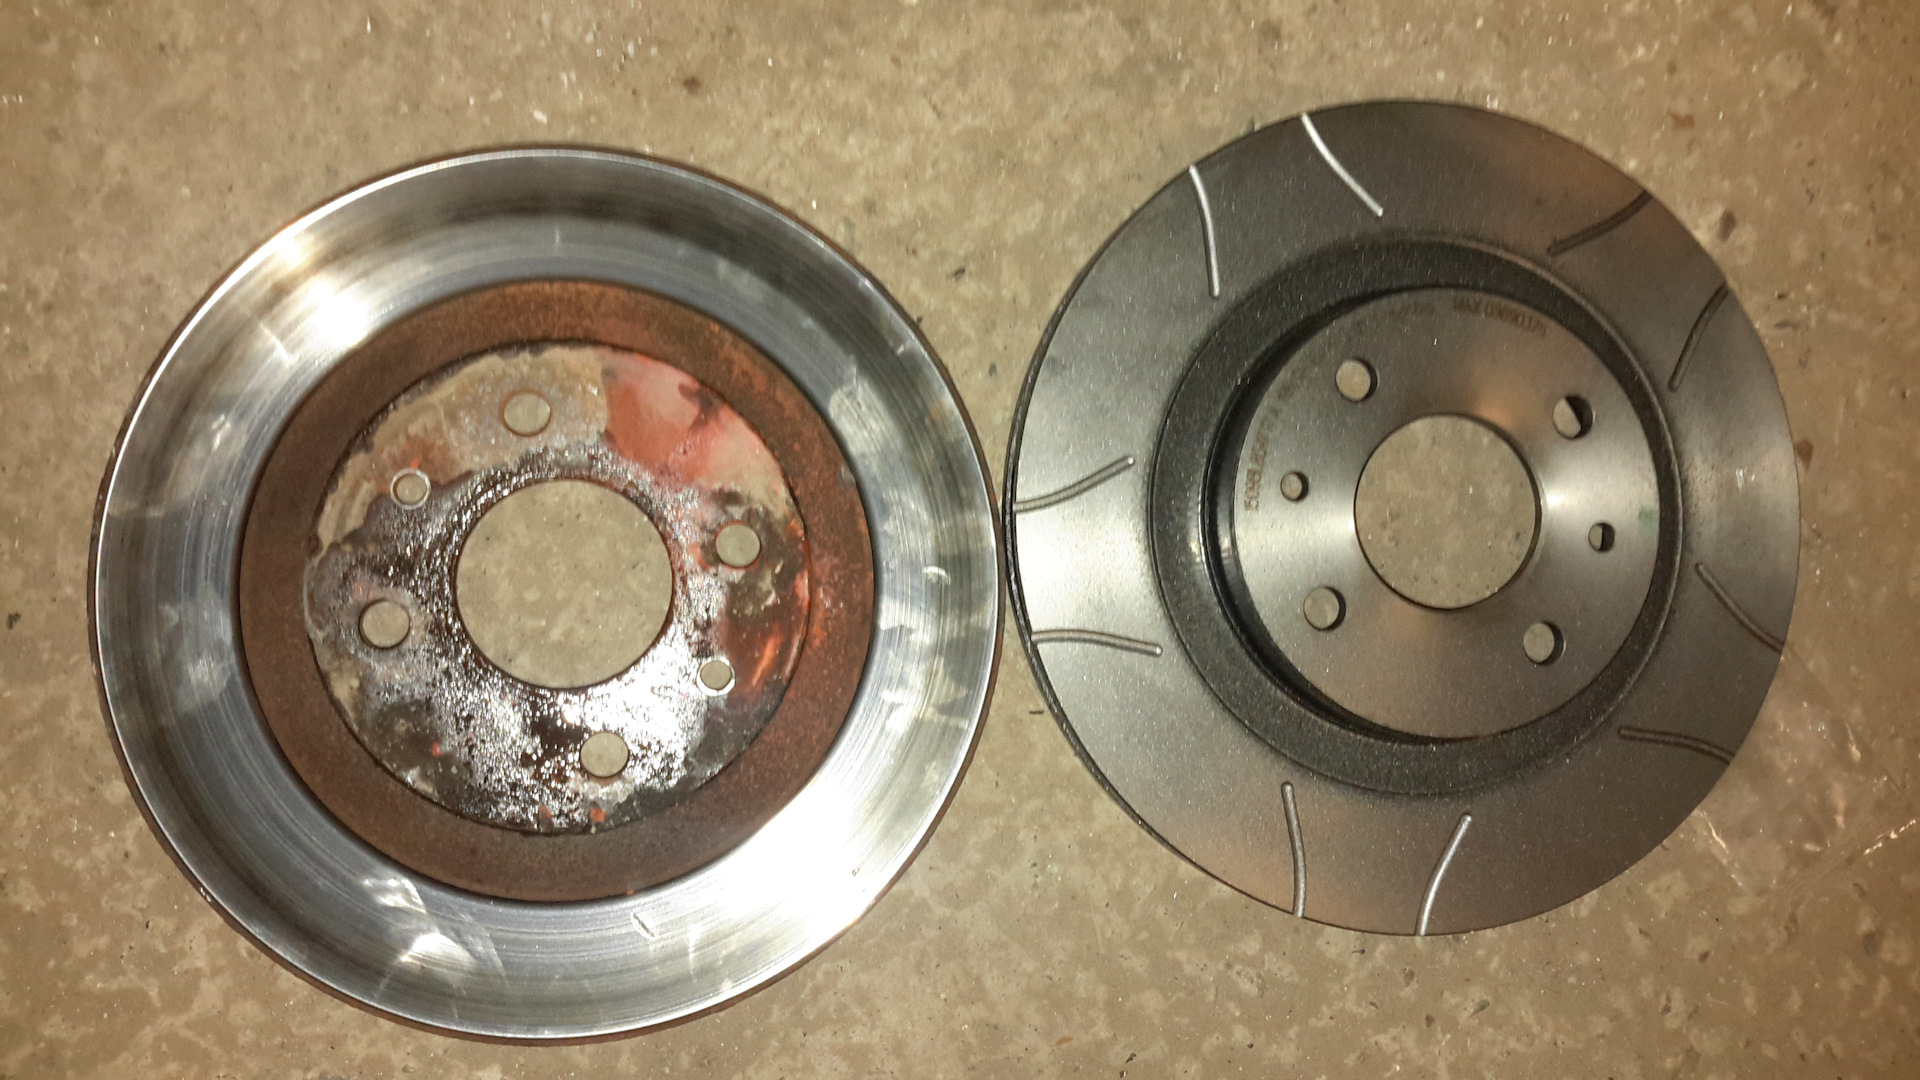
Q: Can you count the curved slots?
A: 10